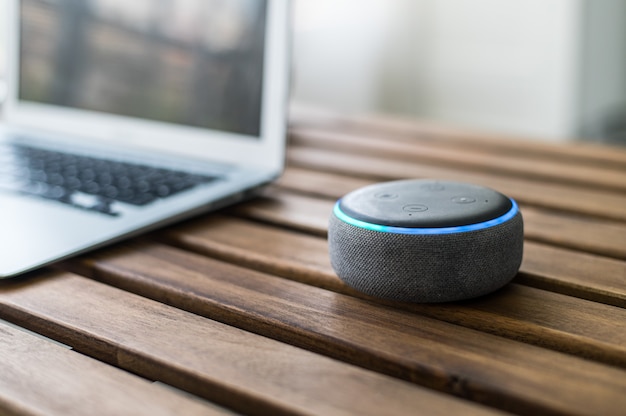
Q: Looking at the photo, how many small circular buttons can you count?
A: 4